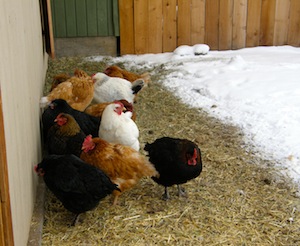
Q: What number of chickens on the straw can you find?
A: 11